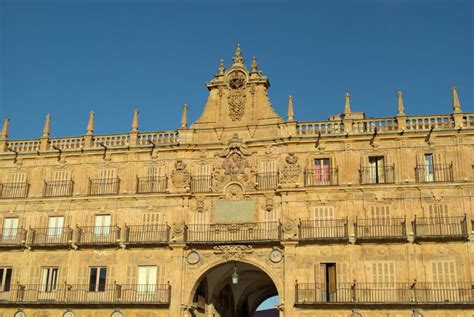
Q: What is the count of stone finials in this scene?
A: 12